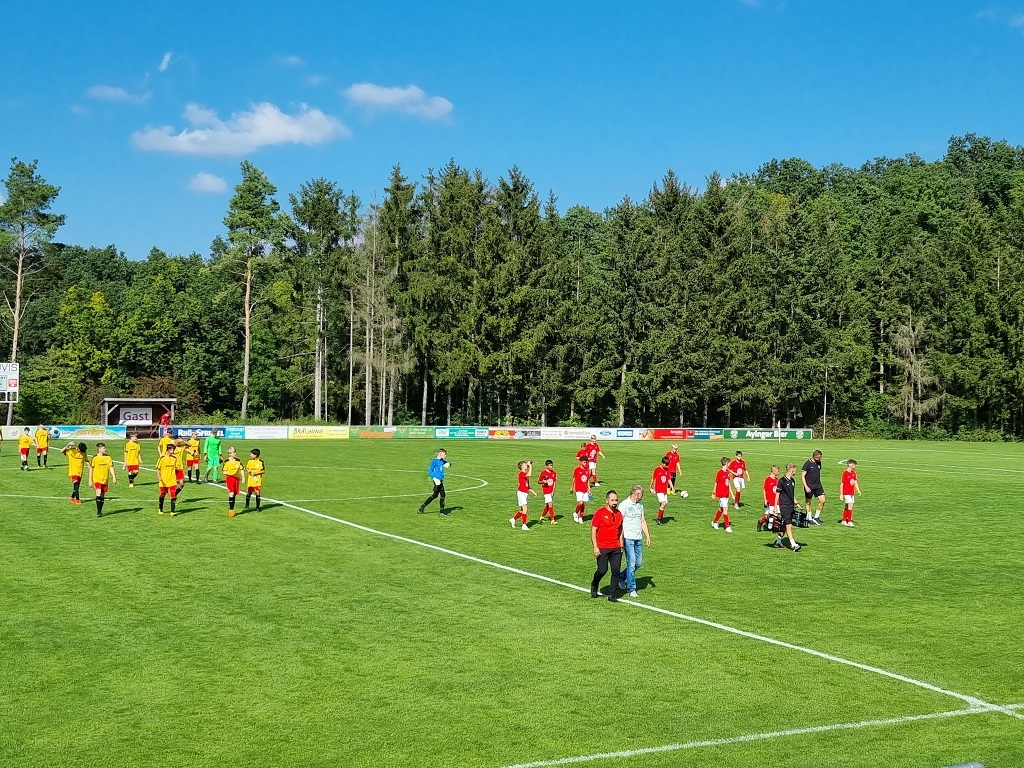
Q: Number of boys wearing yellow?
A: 11